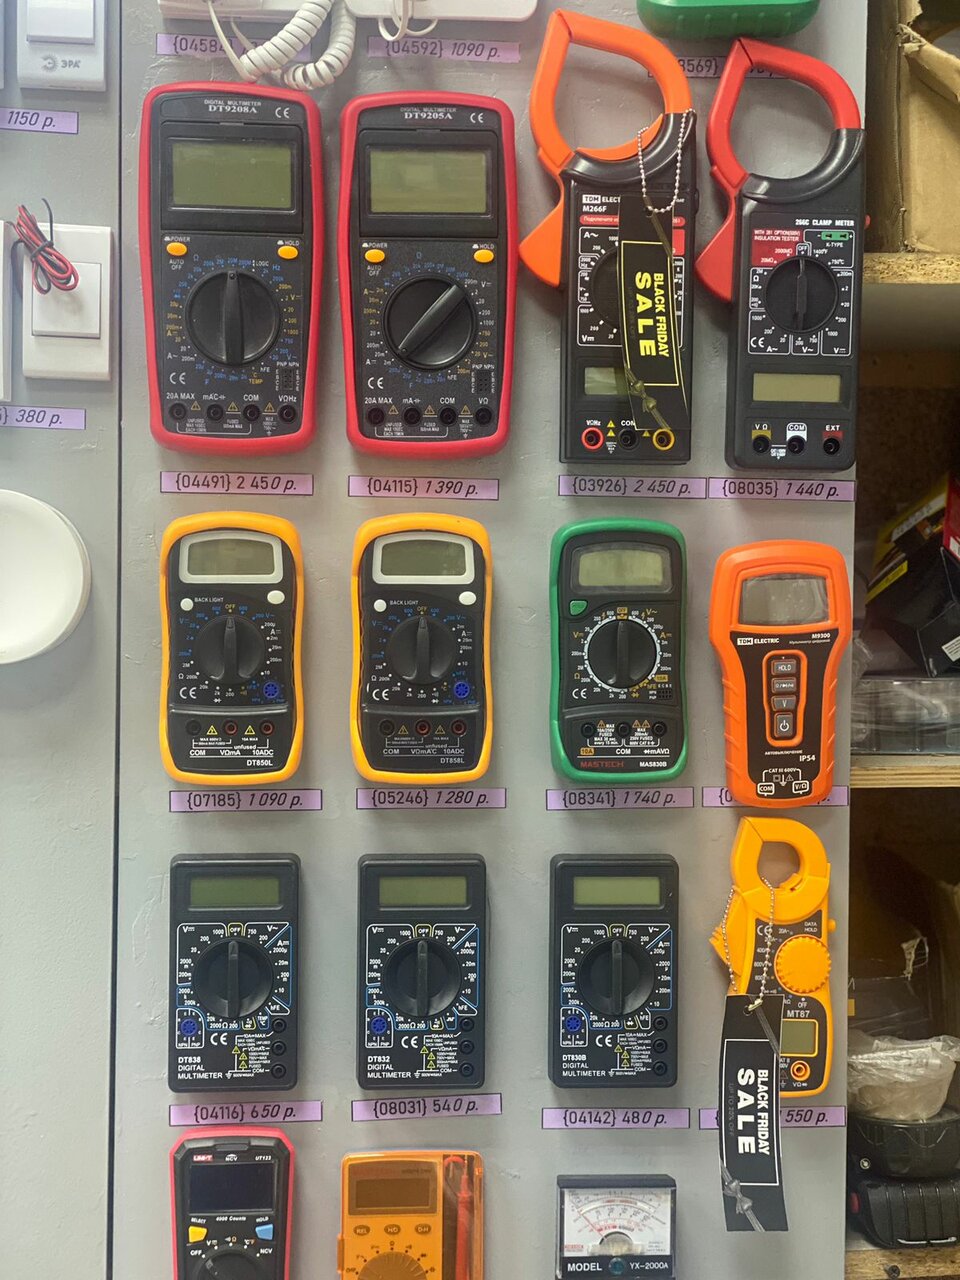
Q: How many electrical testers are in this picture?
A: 15